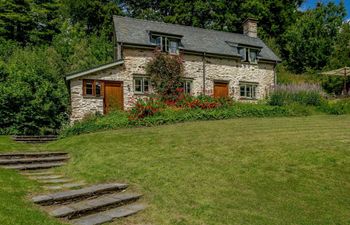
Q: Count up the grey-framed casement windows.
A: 5